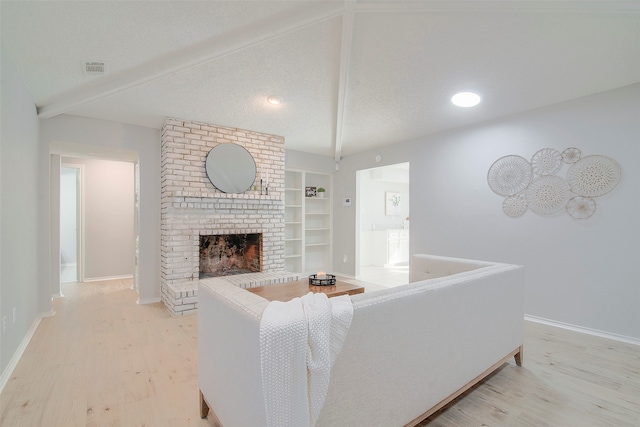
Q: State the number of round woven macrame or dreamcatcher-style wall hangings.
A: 7